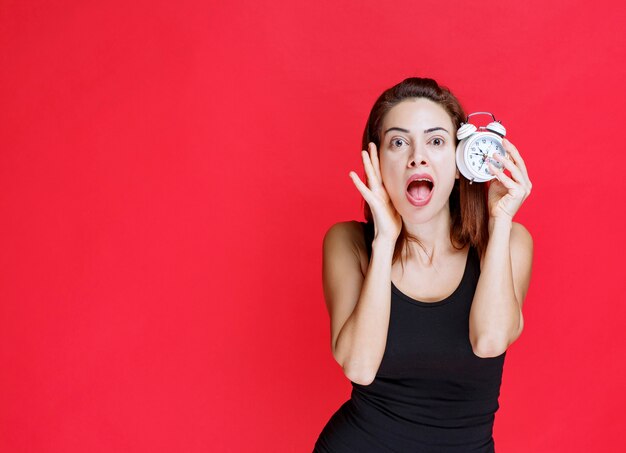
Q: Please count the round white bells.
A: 2